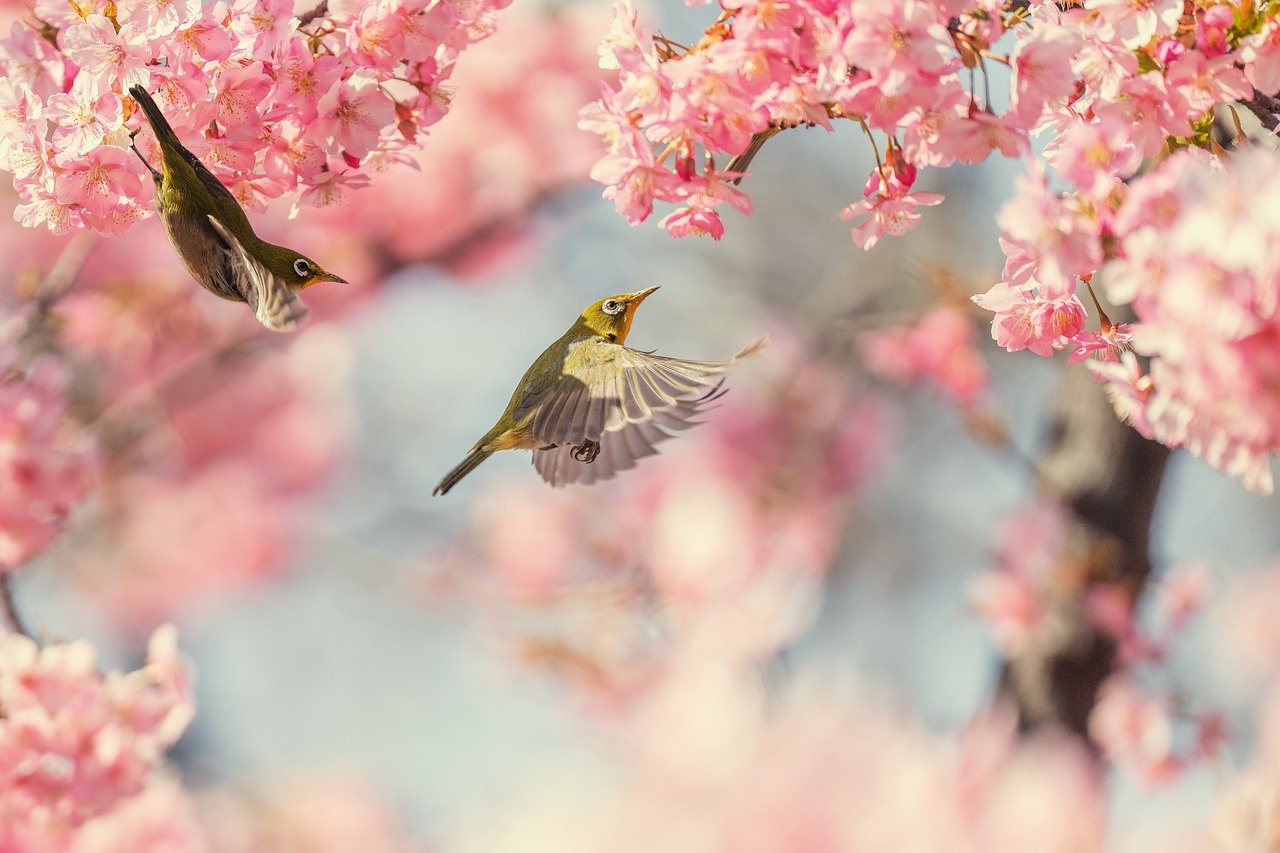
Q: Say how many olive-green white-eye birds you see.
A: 2